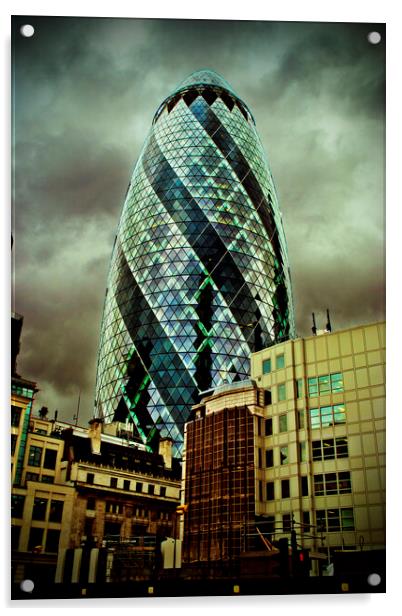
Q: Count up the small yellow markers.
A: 4